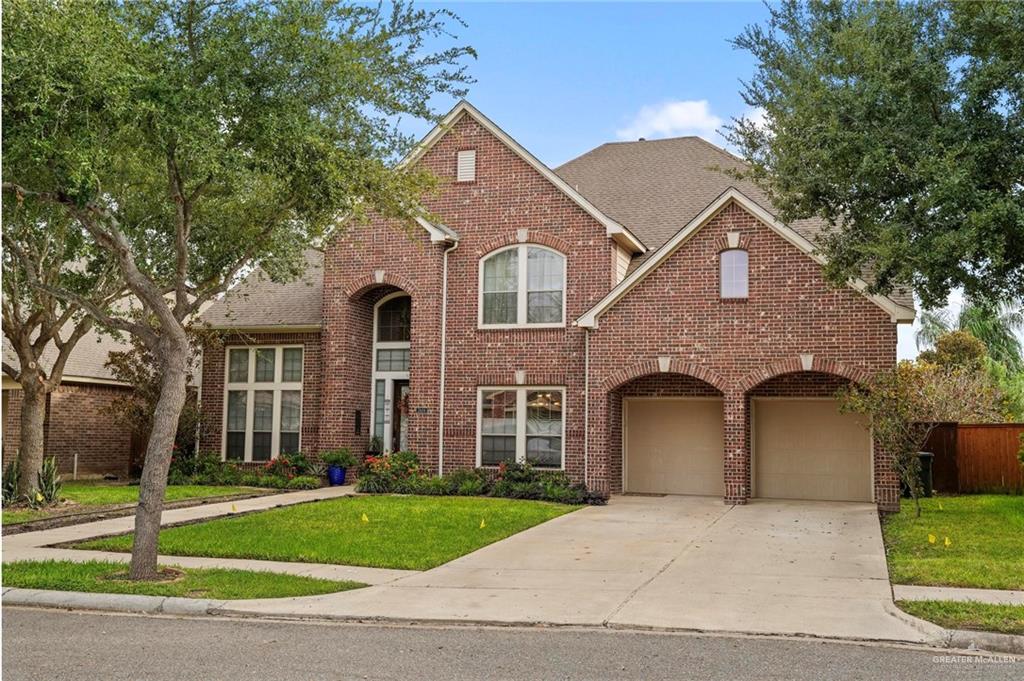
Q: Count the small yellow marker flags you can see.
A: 7